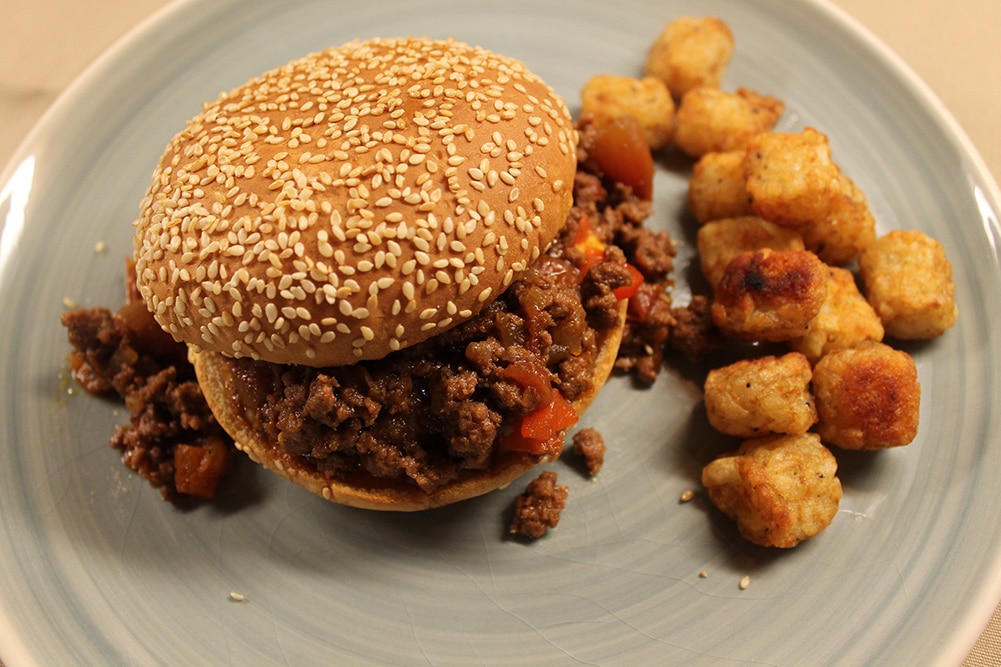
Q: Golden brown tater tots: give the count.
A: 13